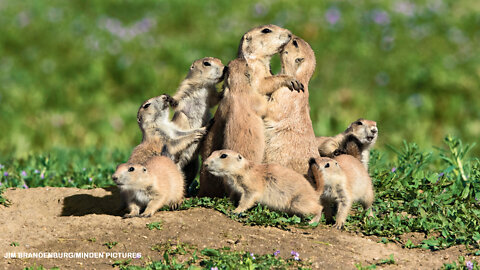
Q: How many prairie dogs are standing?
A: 5